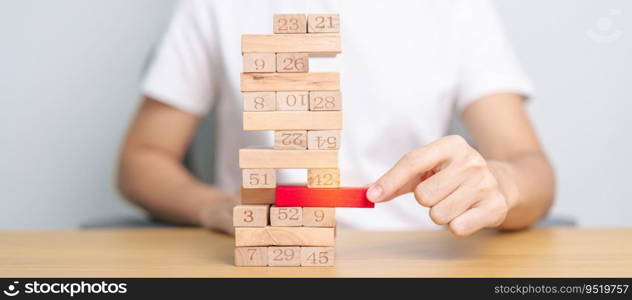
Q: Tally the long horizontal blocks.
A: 6